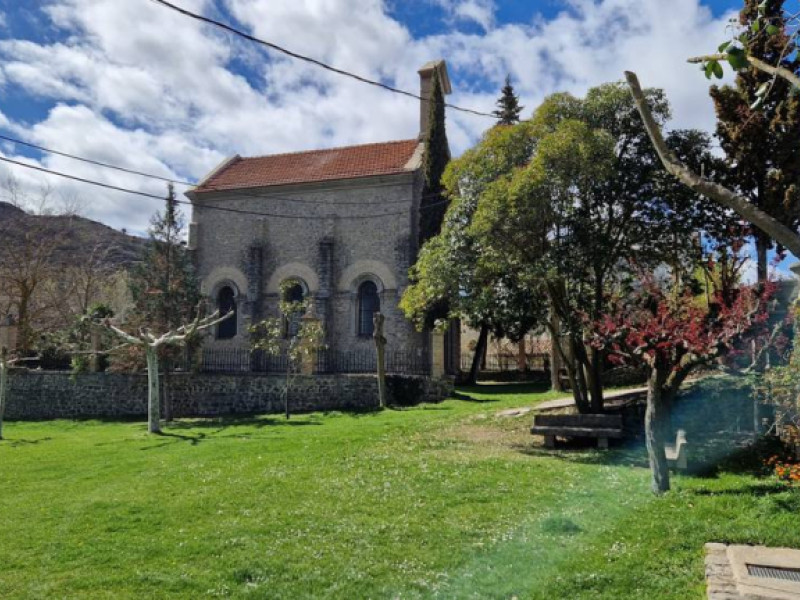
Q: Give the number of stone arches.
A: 3